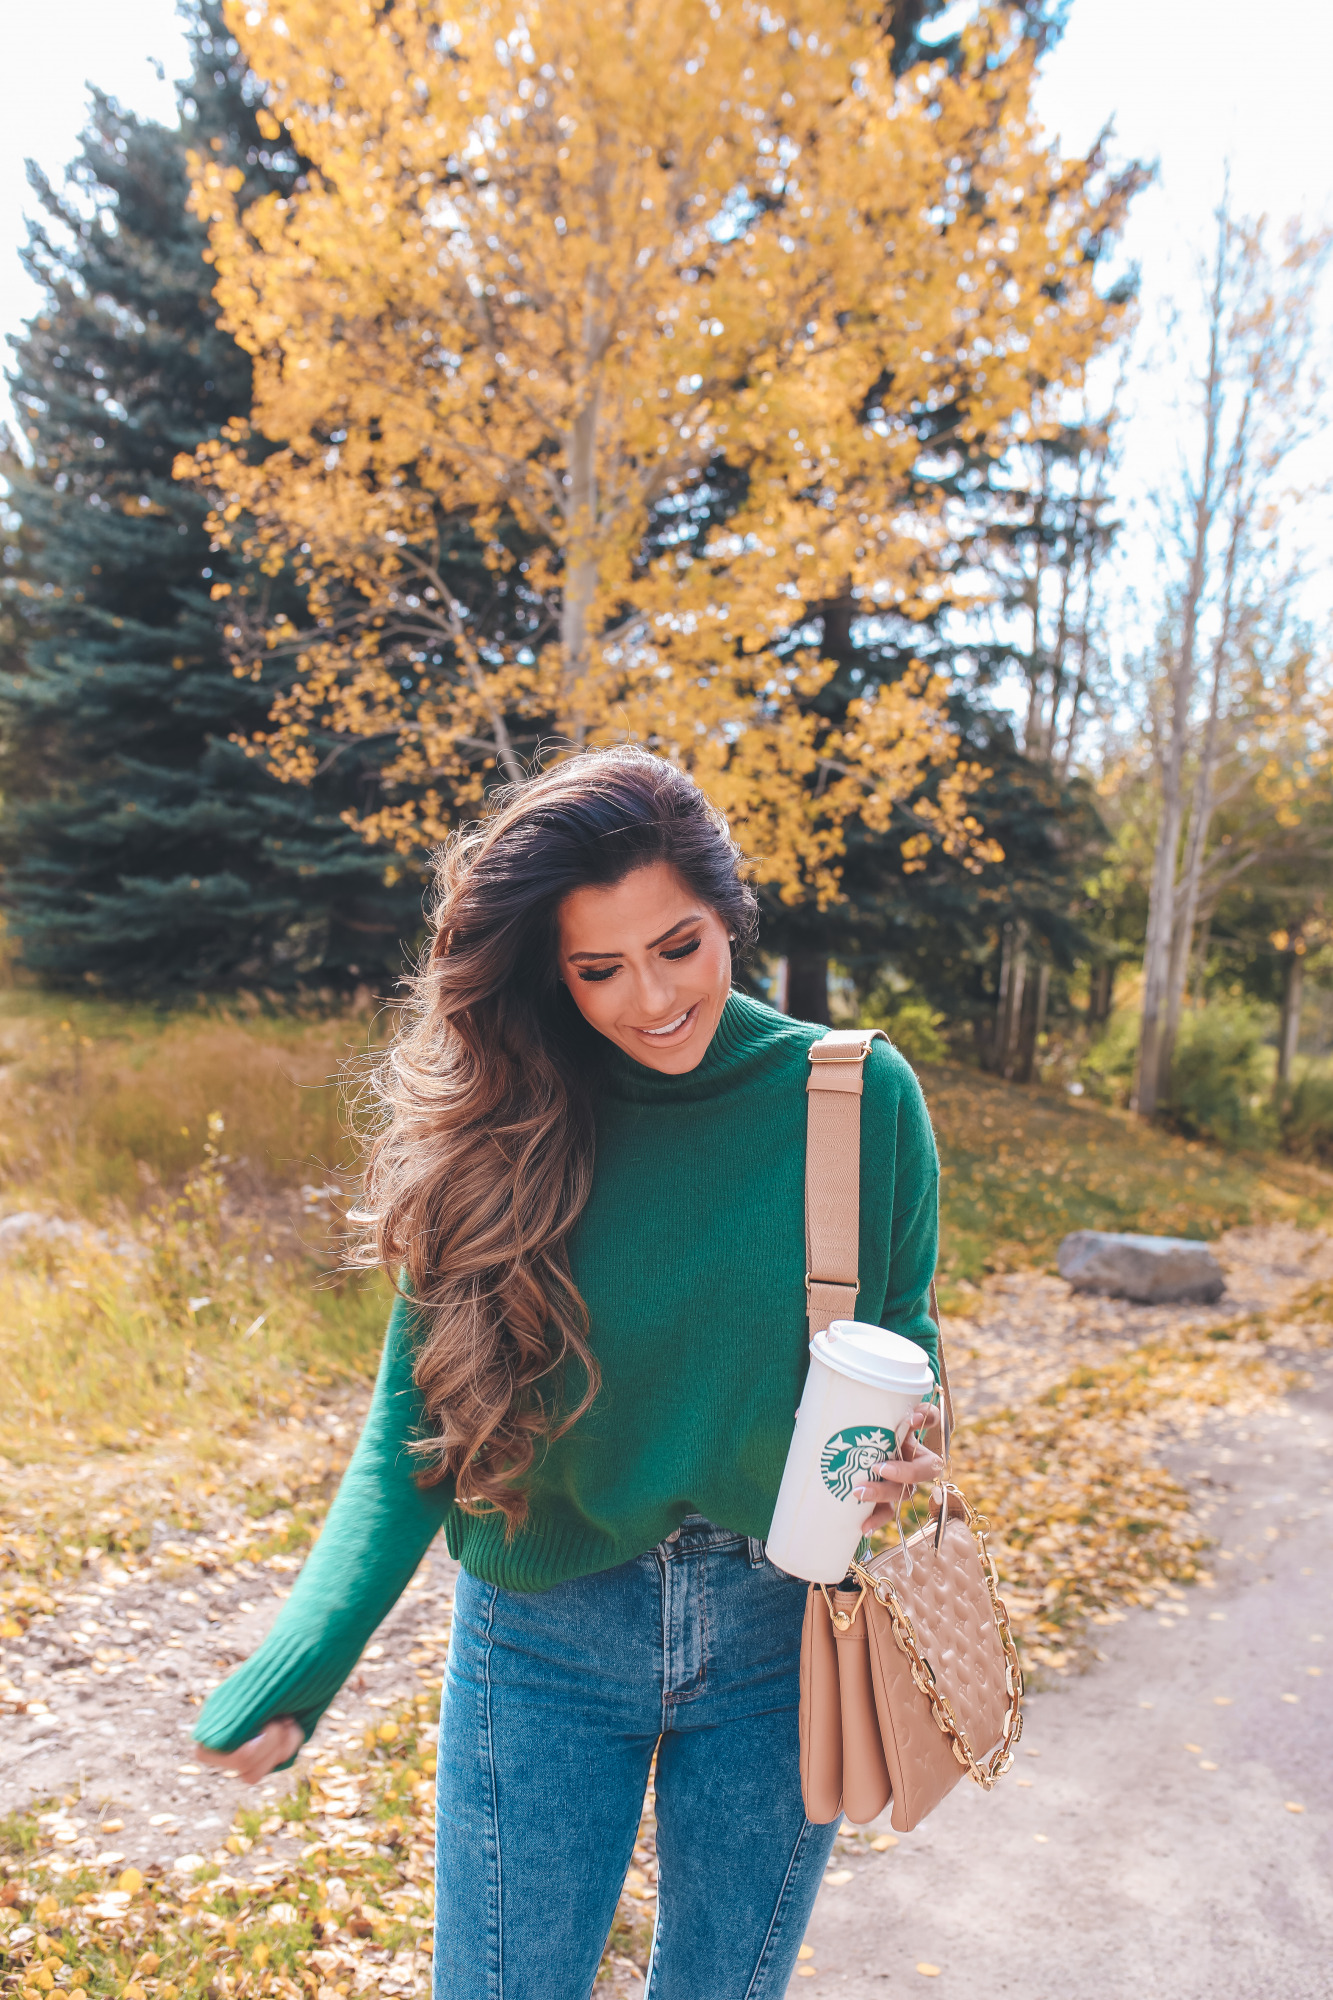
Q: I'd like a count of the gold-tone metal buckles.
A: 2